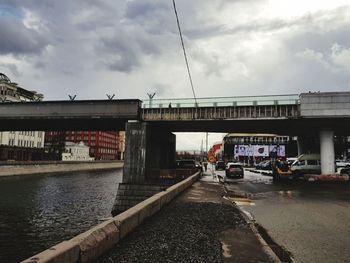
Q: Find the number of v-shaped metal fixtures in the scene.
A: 3